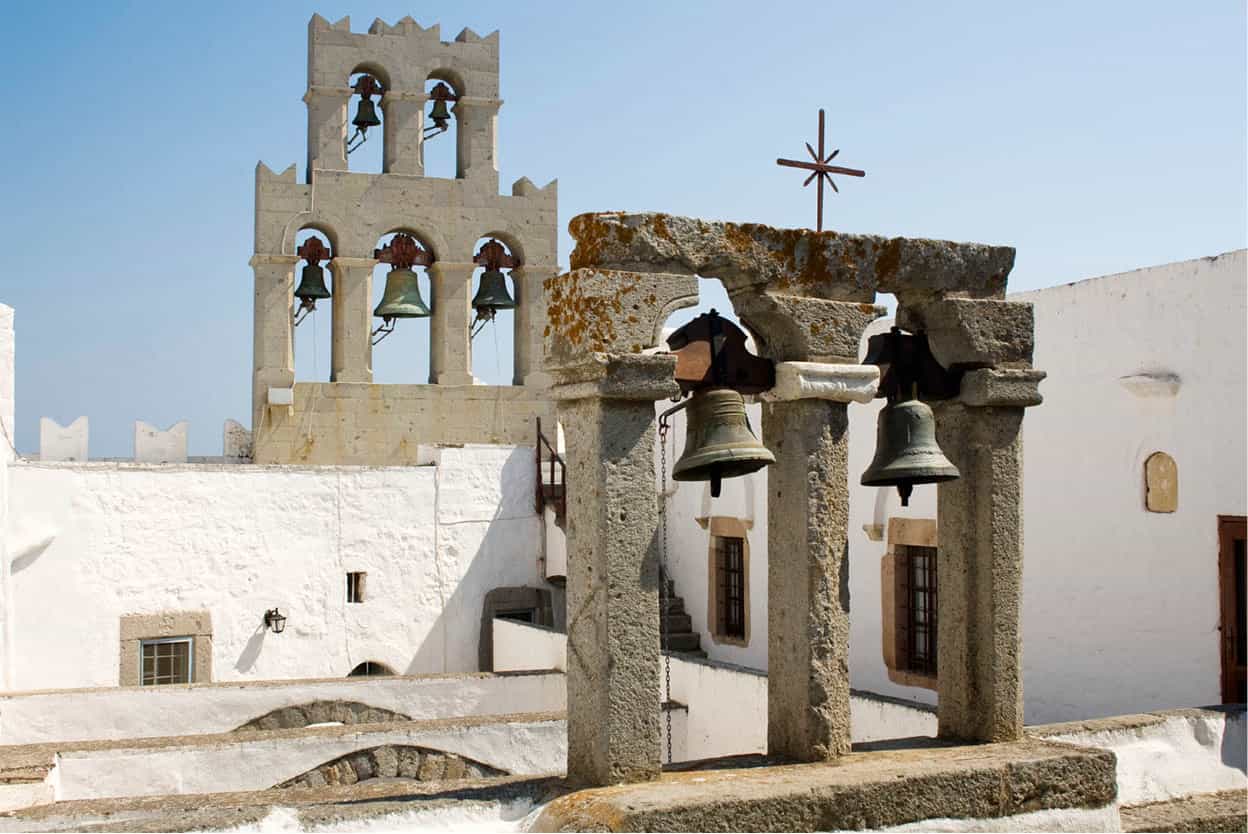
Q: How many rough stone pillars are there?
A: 3